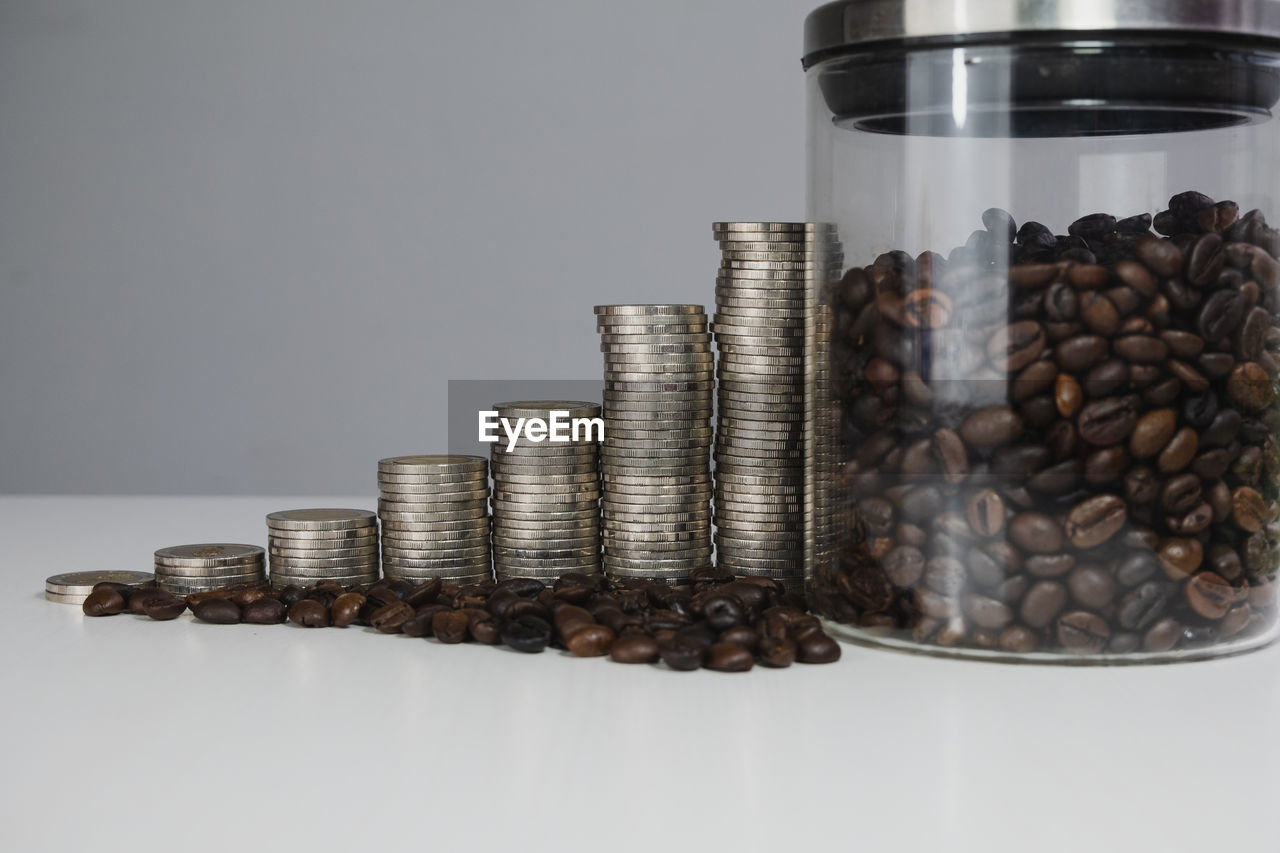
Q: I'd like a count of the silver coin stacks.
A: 7